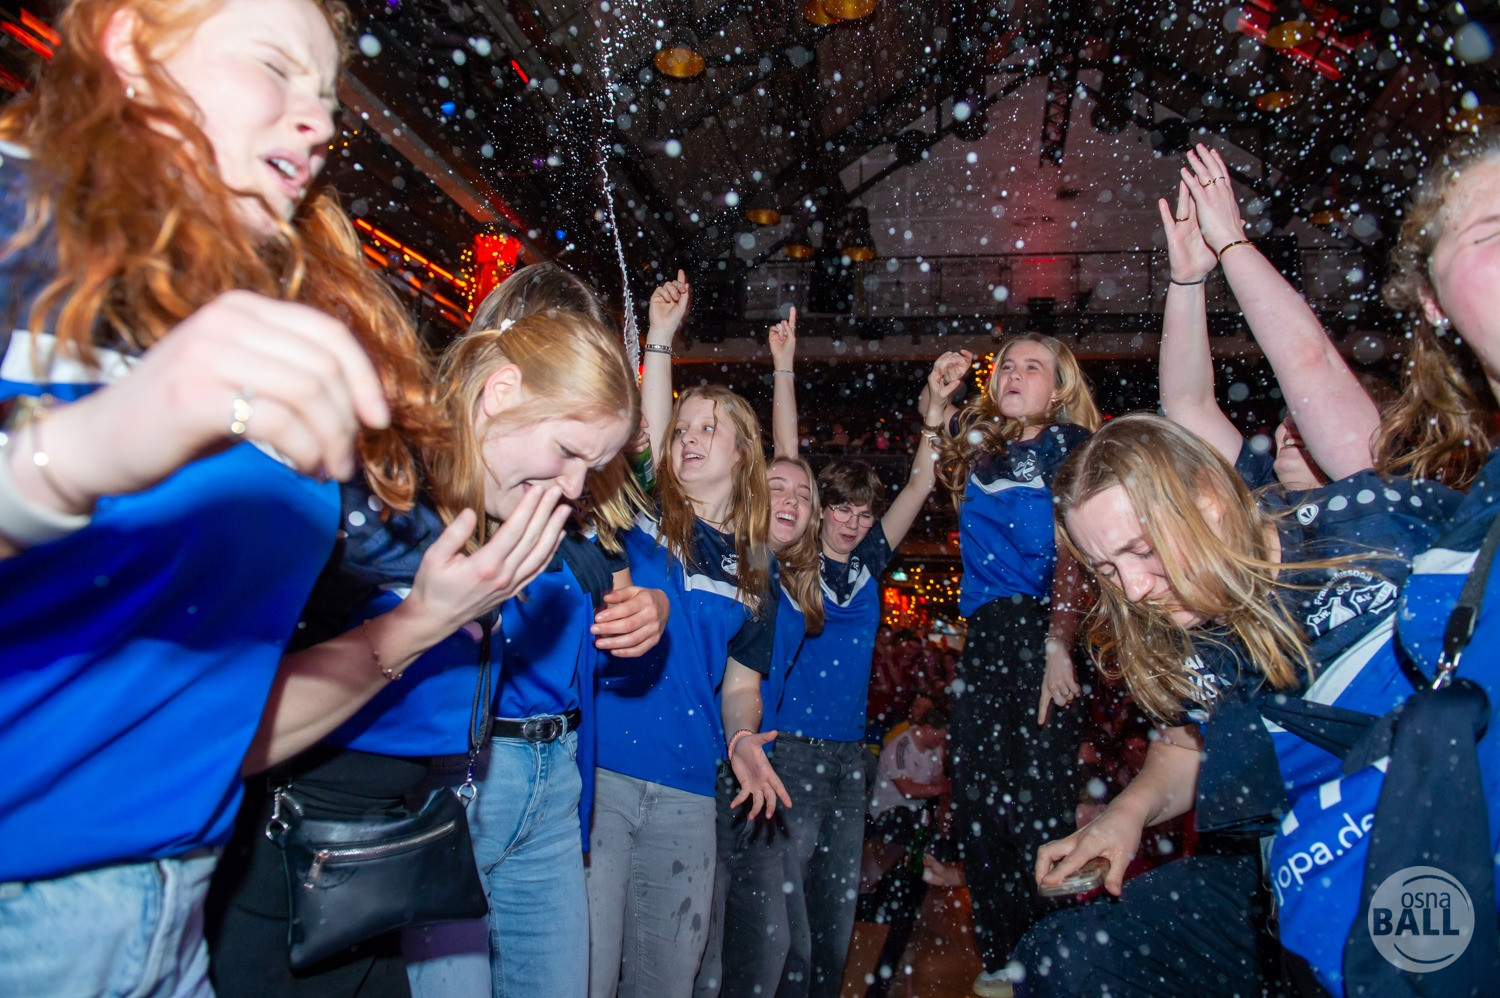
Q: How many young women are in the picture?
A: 10